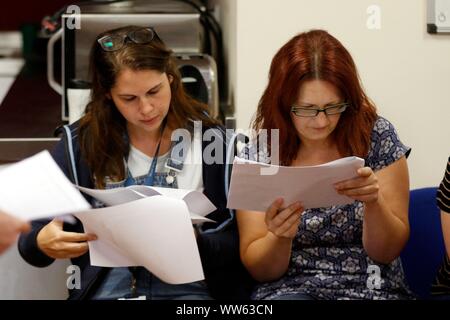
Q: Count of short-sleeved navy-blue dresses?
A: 1